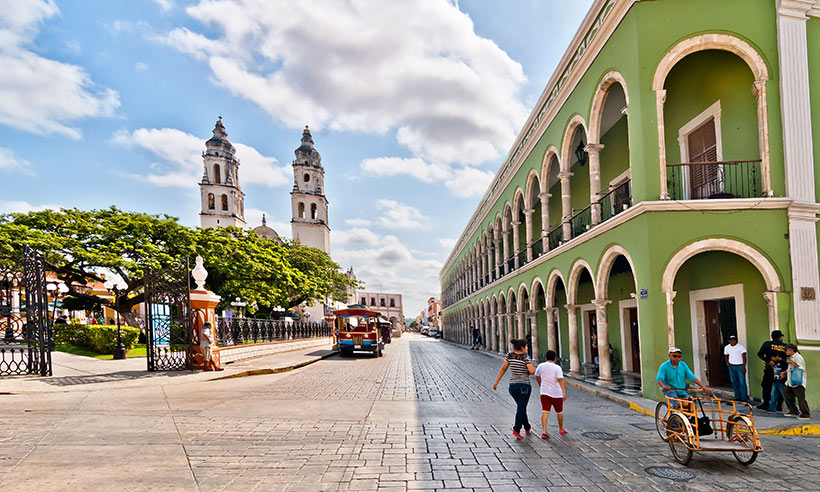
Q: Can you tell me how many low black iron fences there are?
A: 1